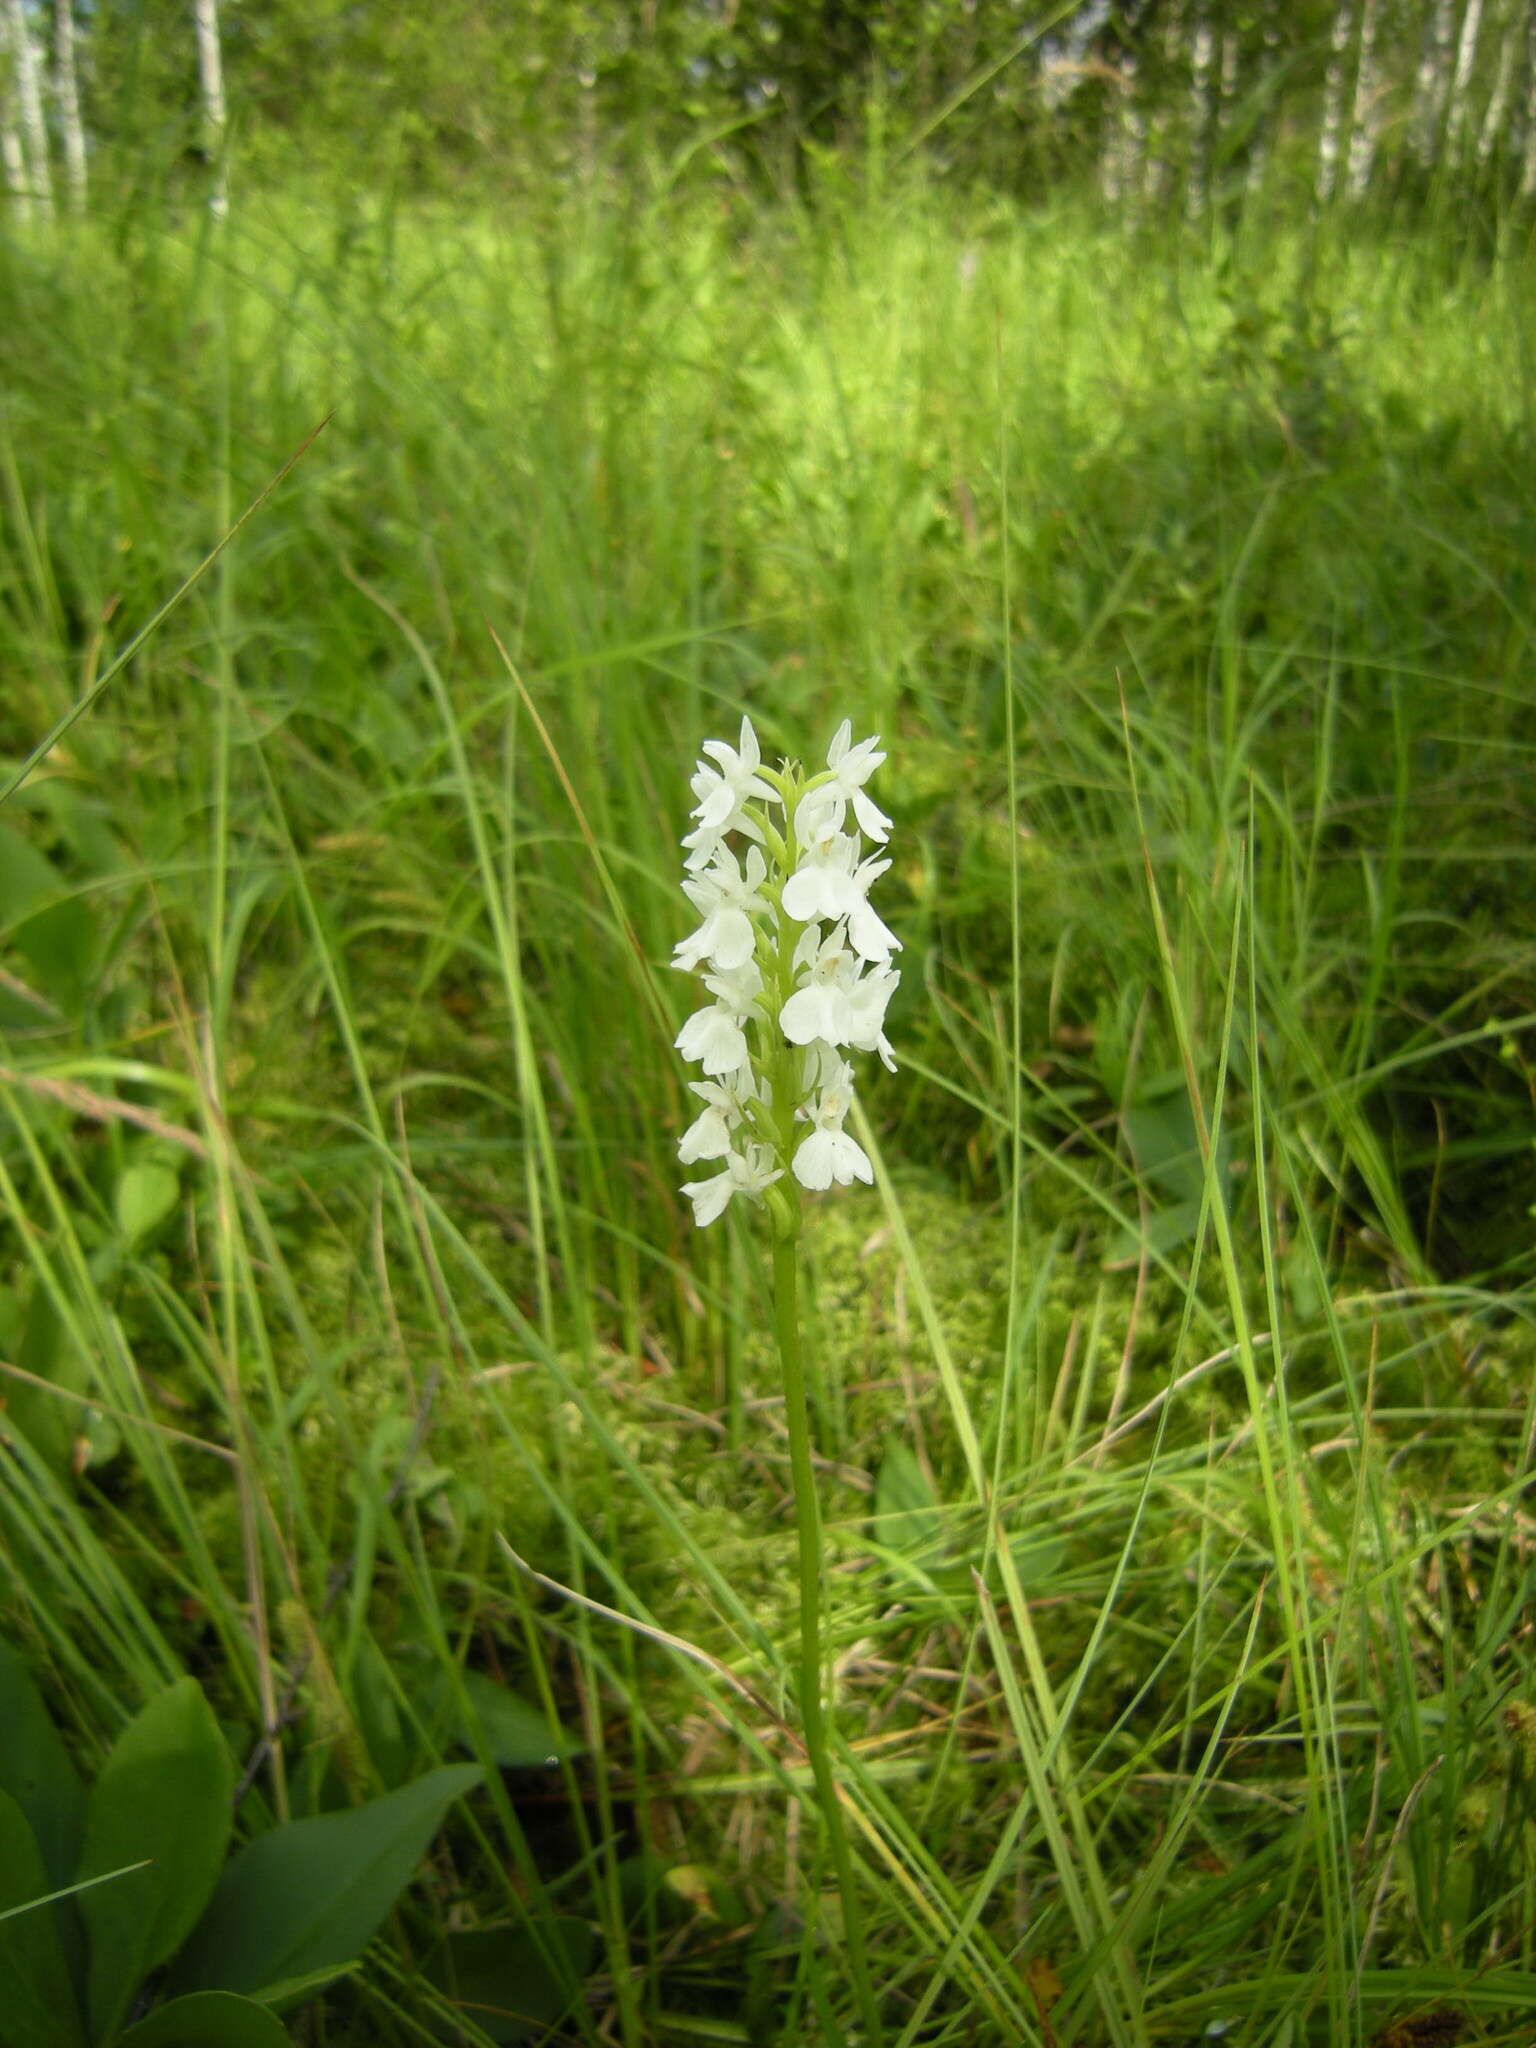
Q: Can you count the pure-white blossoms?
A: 12